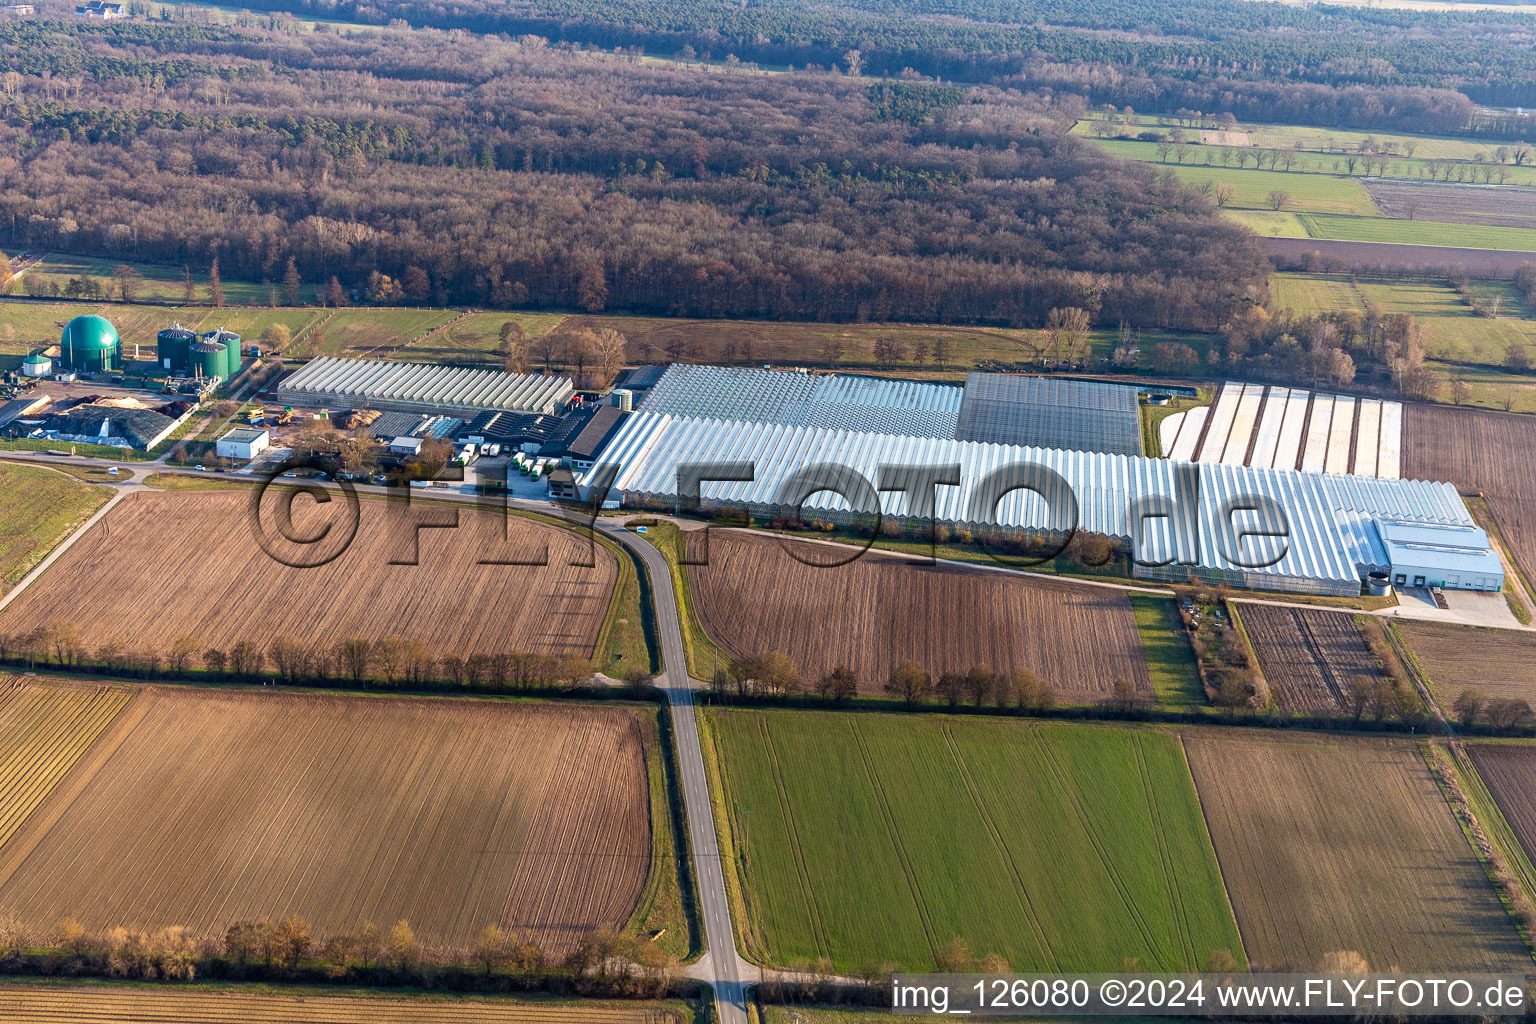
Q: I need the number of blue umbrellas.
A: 0